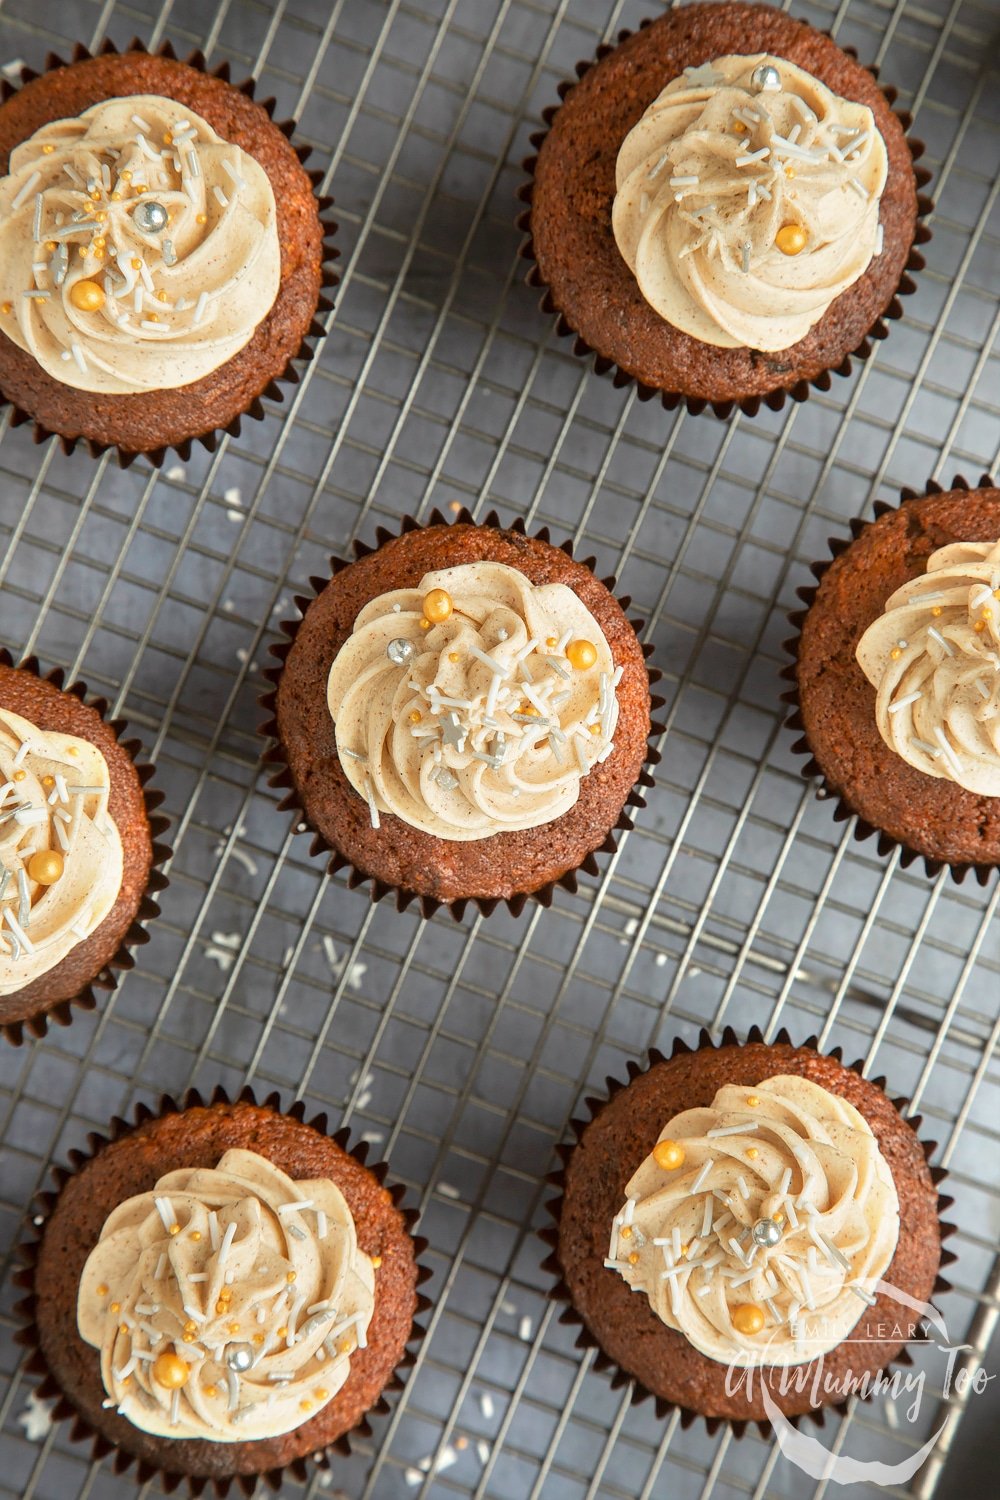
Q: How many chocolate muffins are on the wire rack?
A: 7